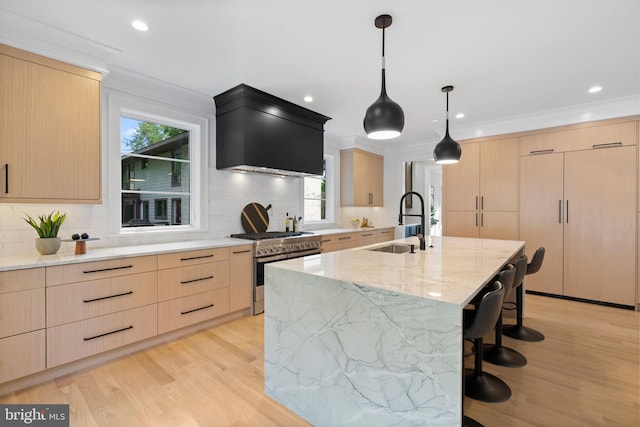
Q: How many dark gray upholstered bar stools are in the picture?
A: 4